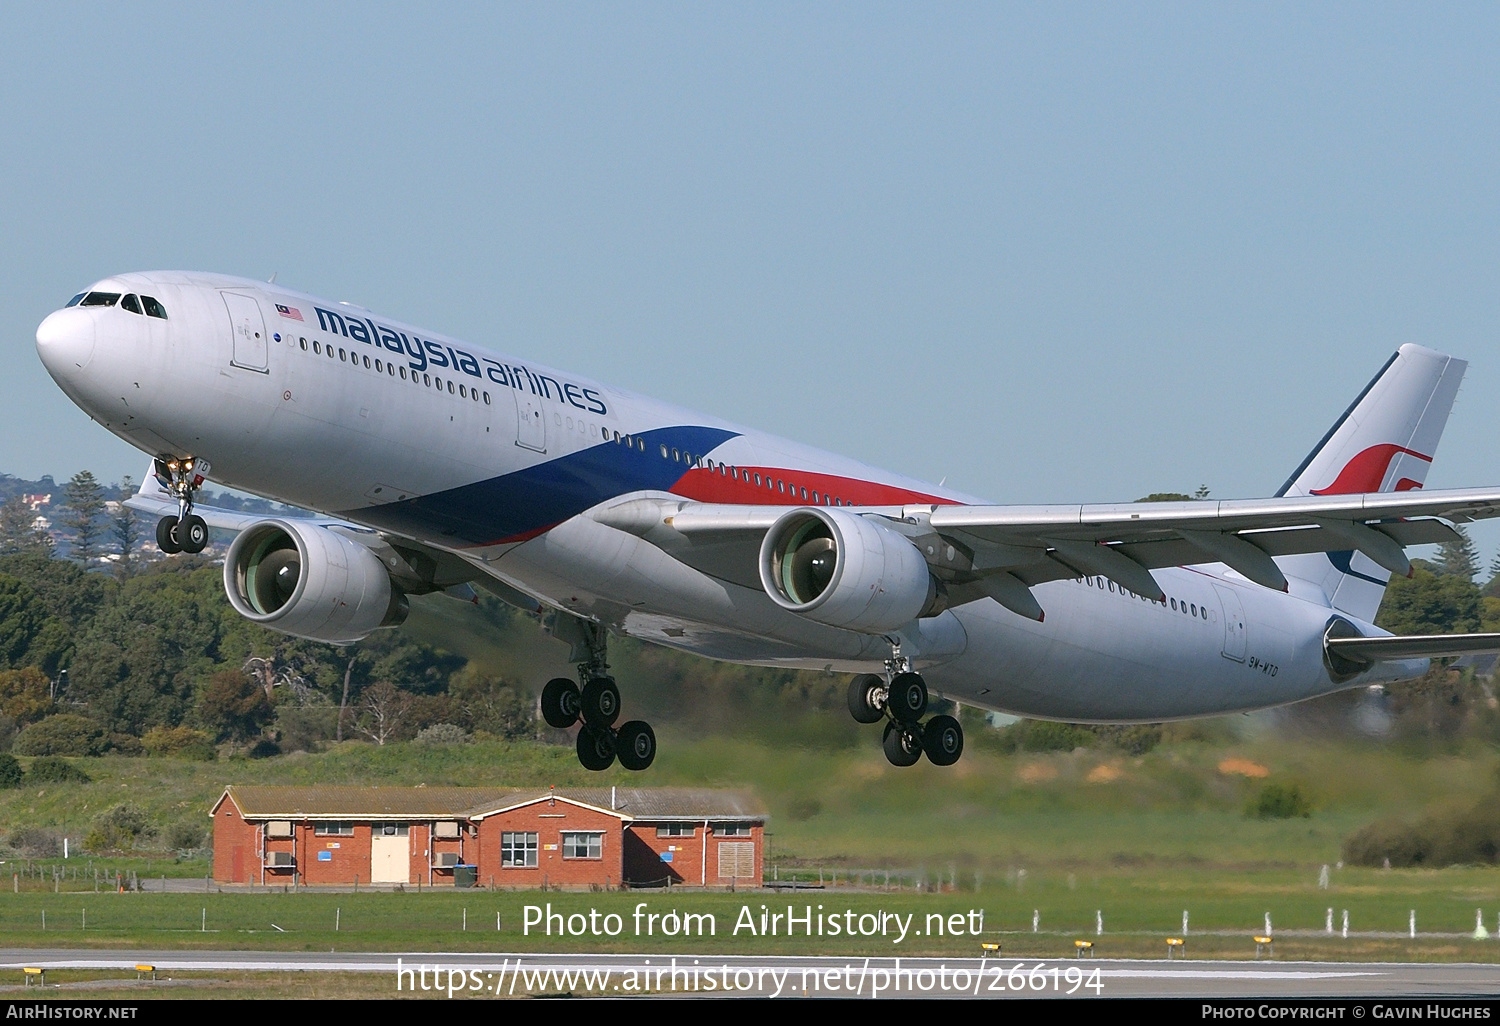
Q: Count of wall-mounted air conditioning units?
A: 4